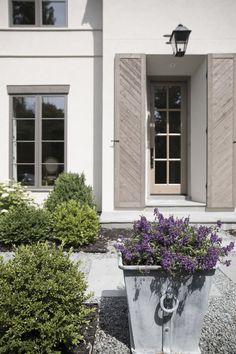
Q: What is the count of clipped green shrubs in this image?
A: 4